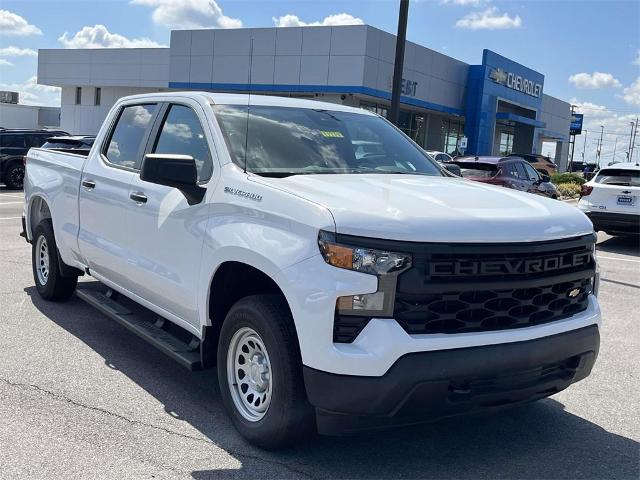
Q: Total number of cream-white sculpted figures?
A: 0